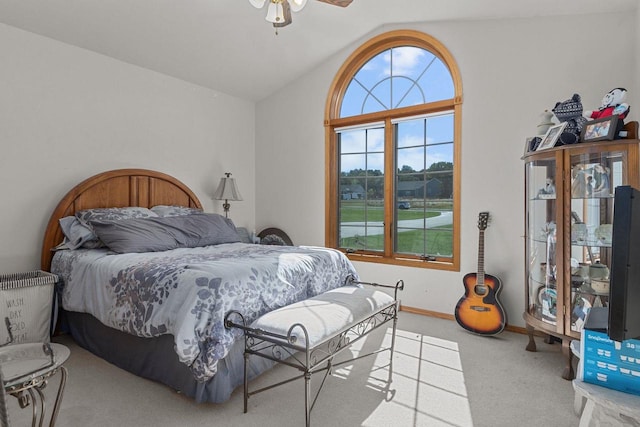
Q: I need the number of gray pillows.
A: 1